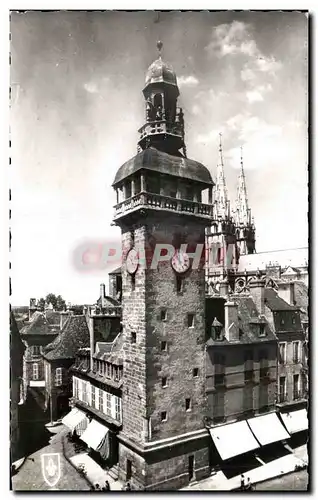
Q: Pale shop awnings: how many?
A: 5